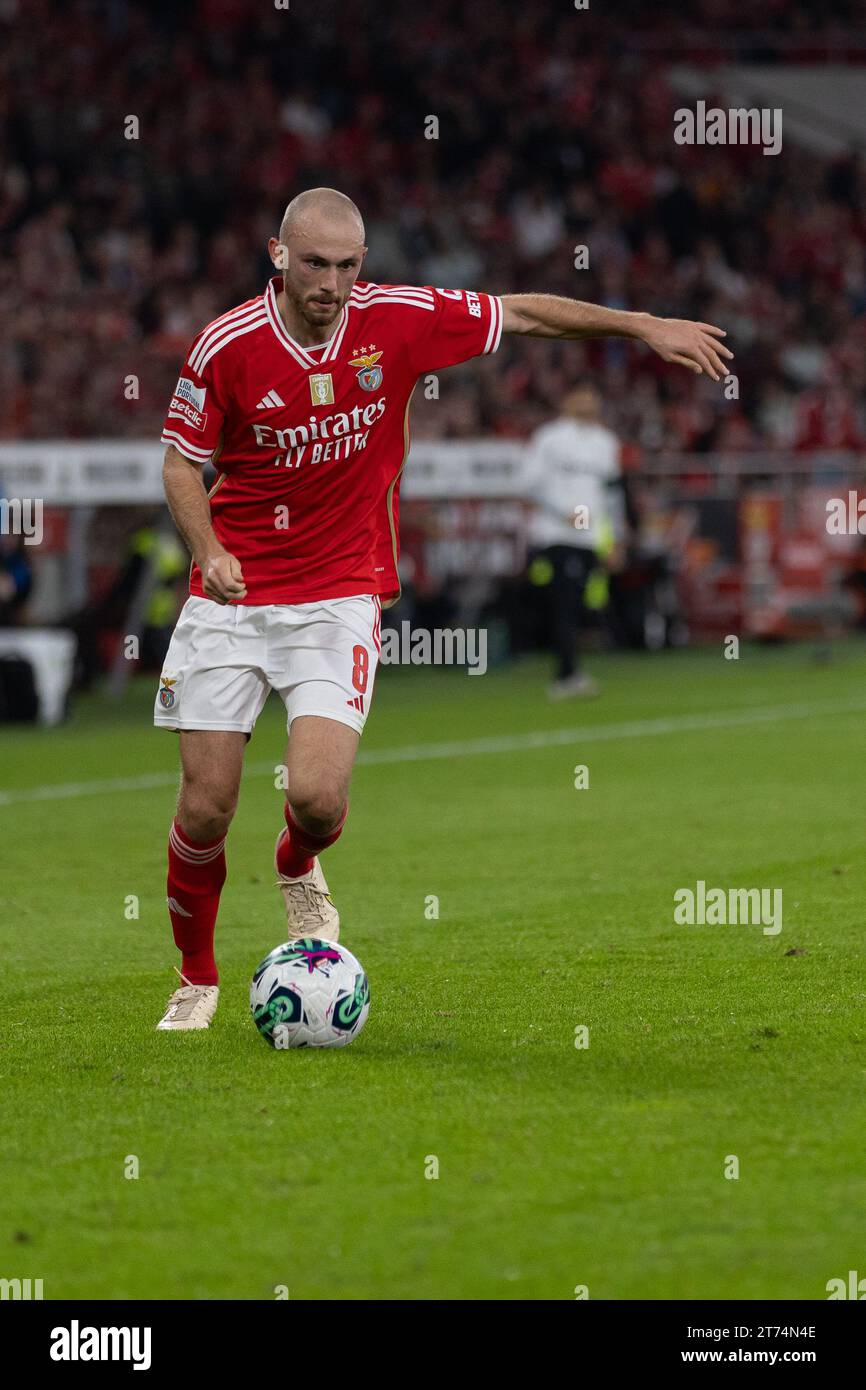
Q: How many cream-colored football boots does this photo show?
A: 2